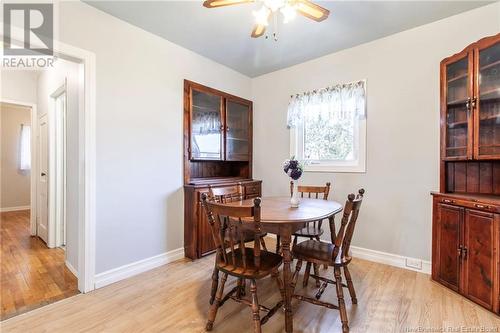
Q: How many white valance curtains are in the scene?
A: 1